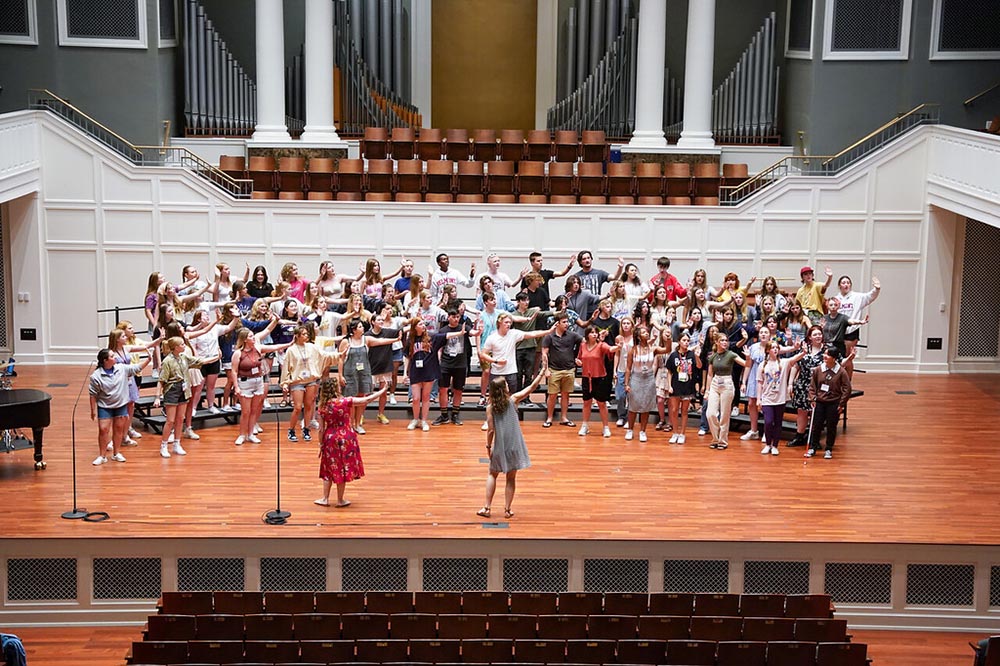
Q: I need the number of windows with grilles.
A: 6